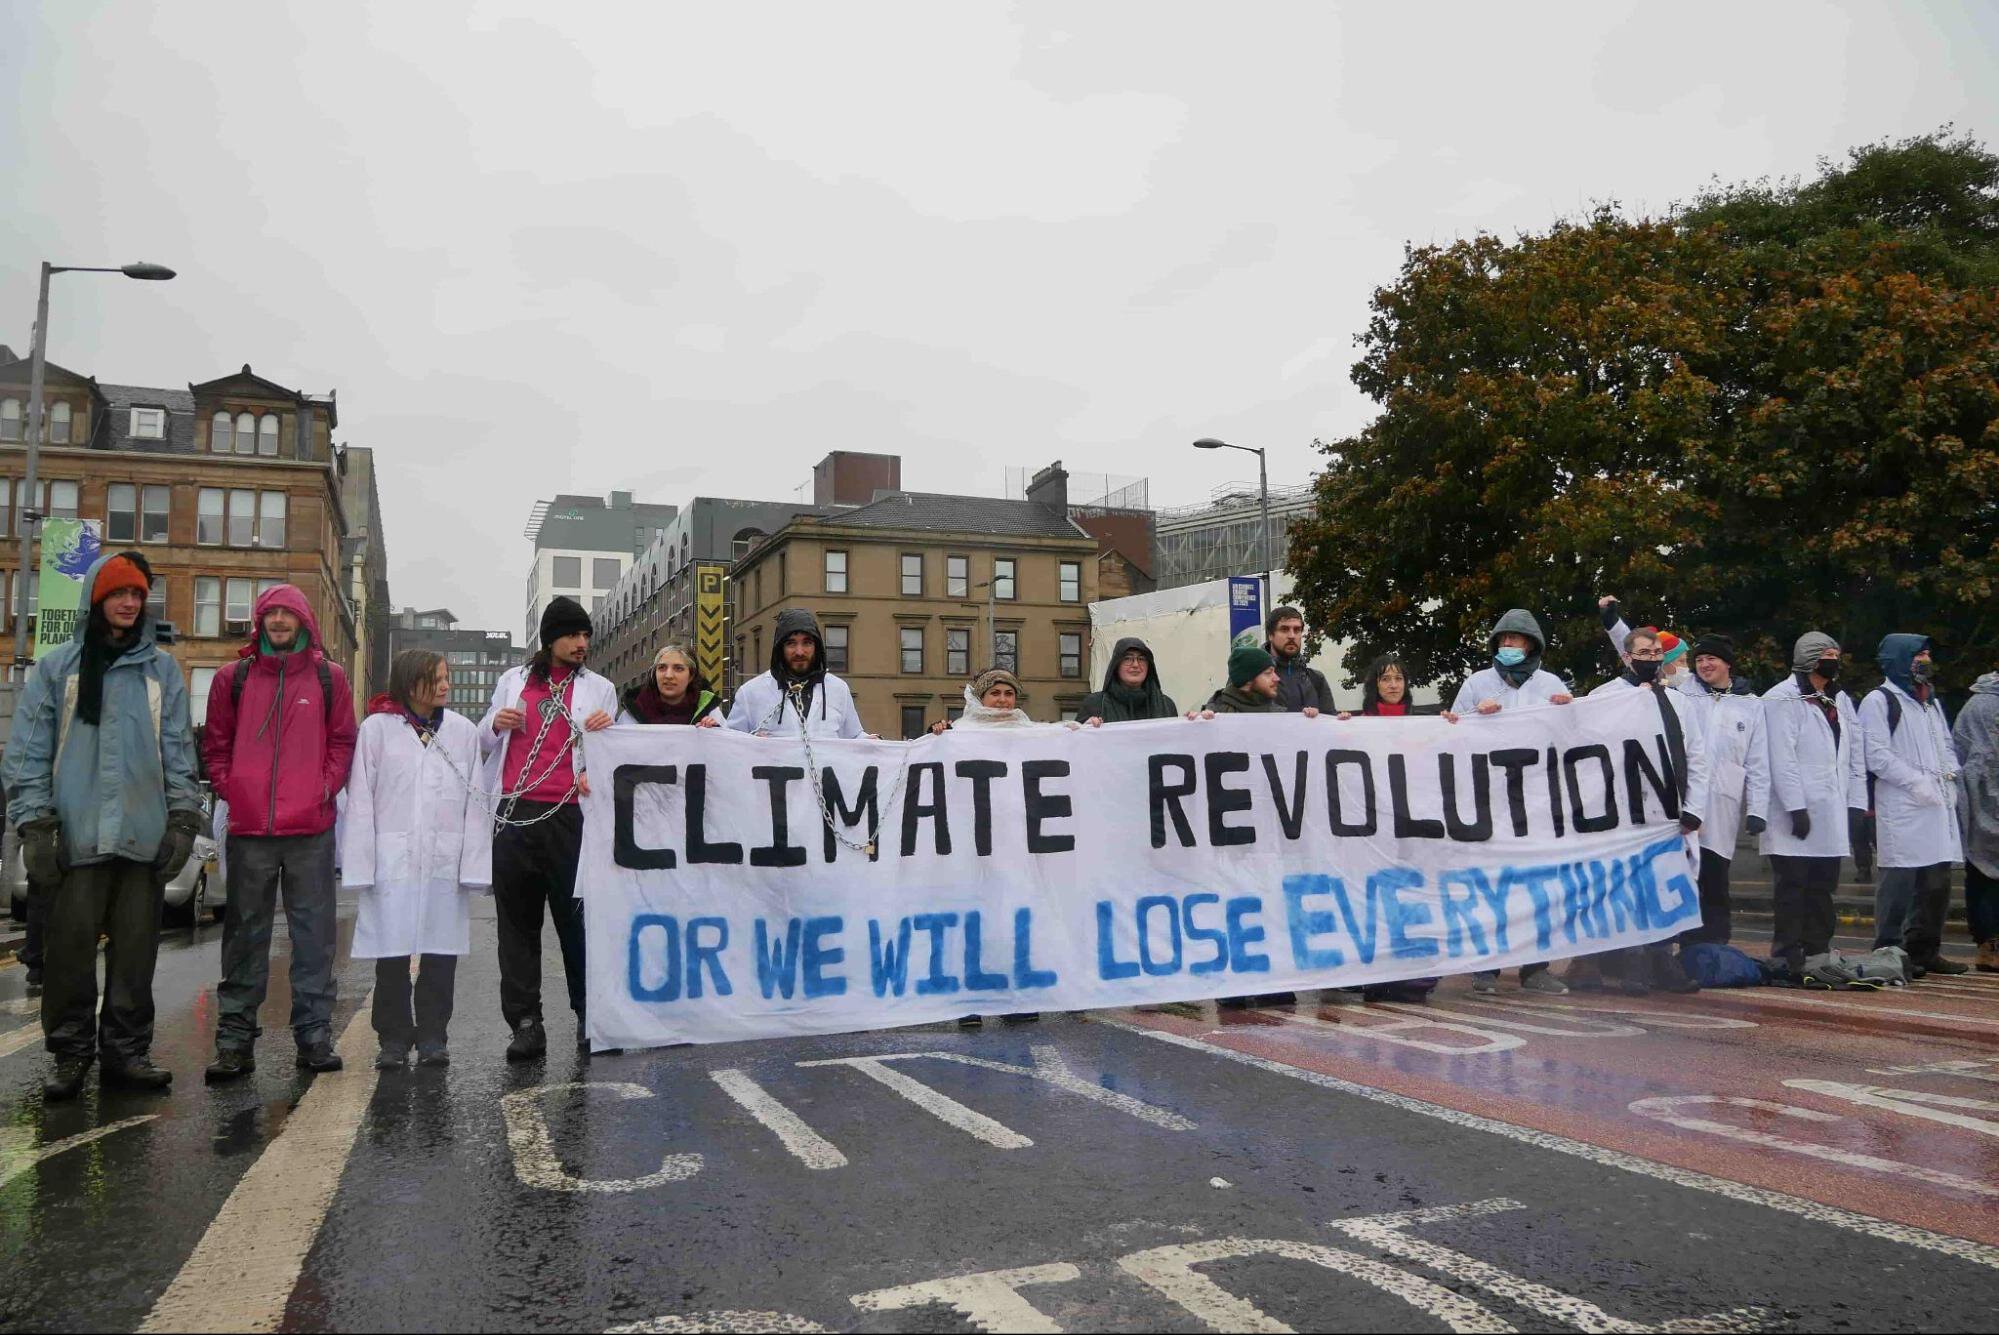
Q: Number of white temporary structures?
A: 1